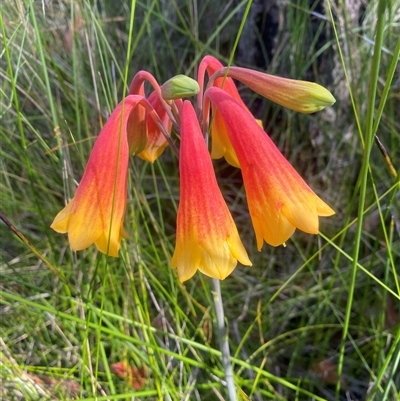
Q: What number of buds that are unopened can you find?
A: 2